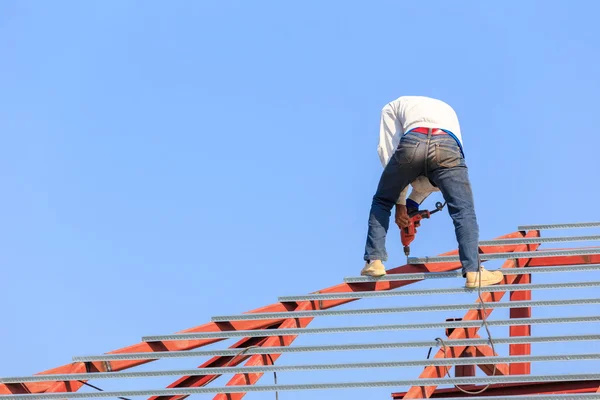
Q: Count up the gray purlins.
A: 11